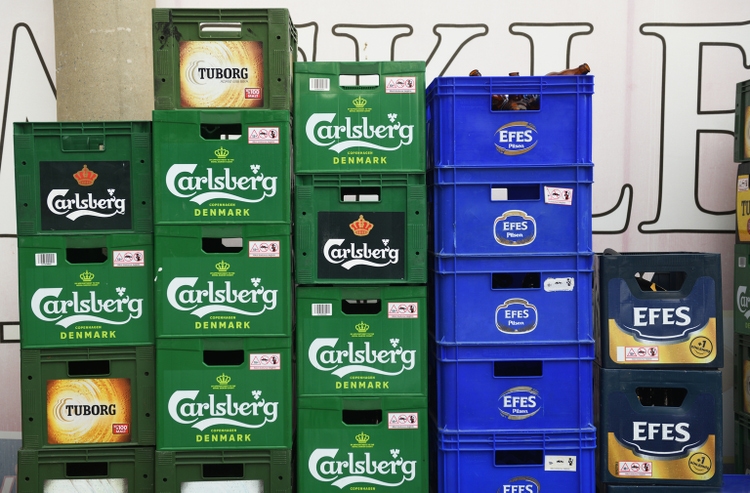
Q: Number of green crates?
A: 13